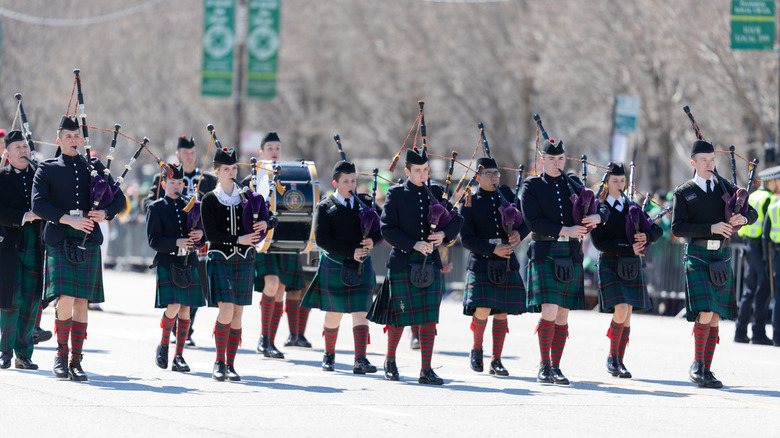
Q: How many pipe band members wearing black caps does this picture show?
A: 12